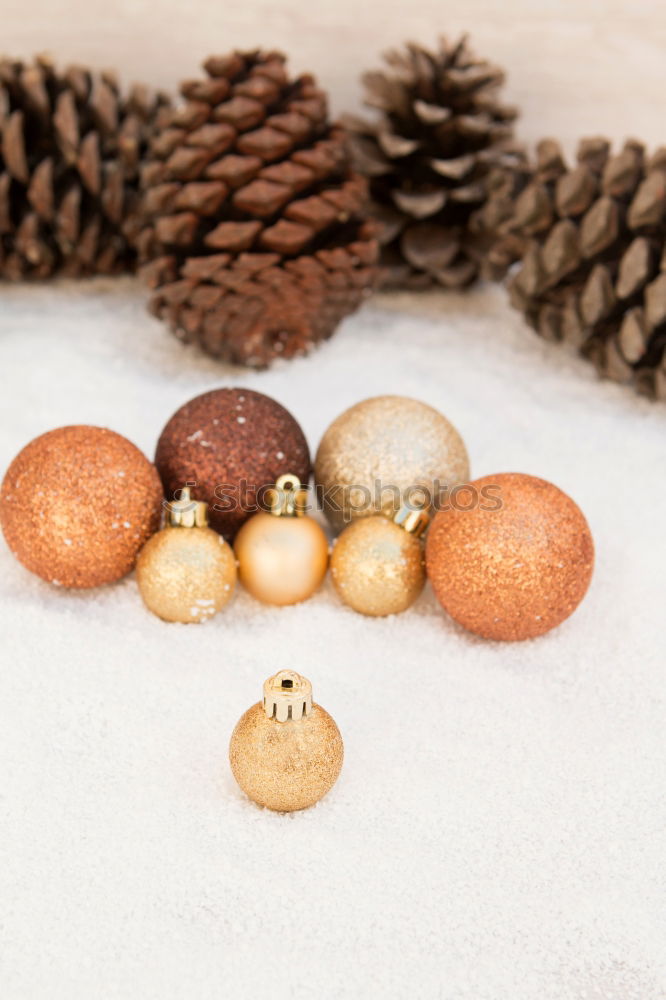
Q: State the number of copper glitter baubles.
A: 2